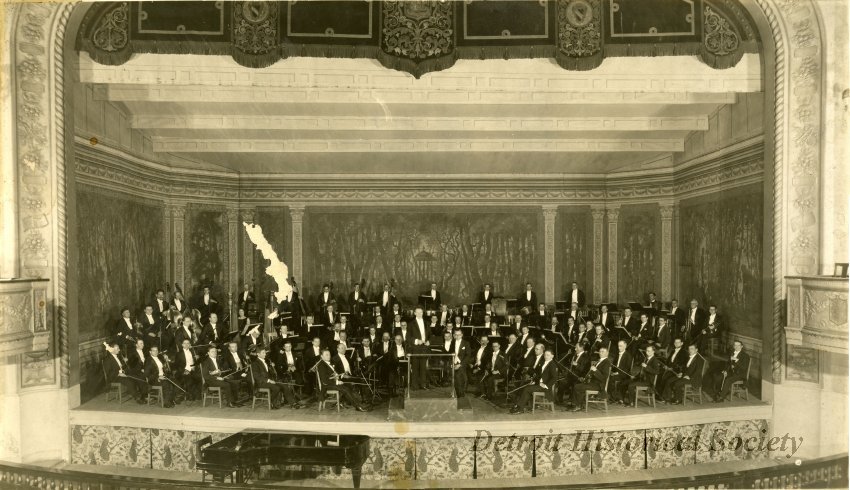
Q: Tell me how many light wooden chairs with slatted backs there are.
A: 10